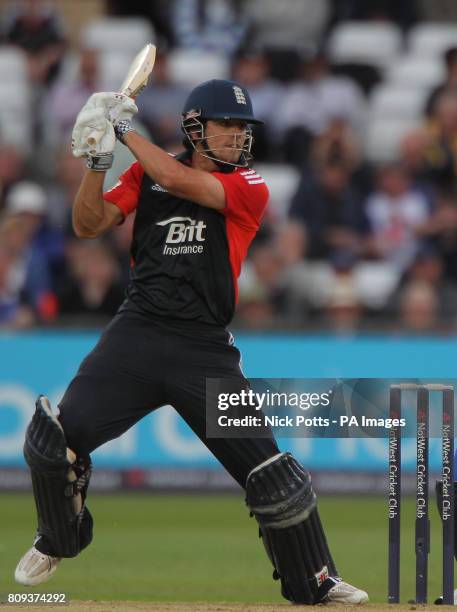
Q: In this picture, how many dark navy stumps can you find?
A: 3